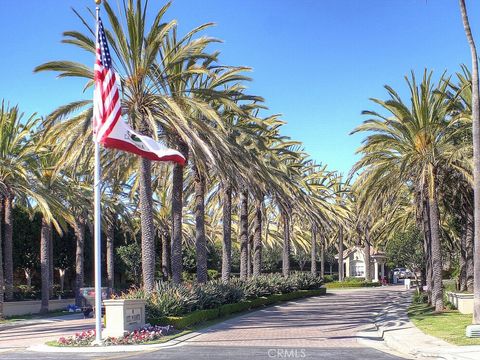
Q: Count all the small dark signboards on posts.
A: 0